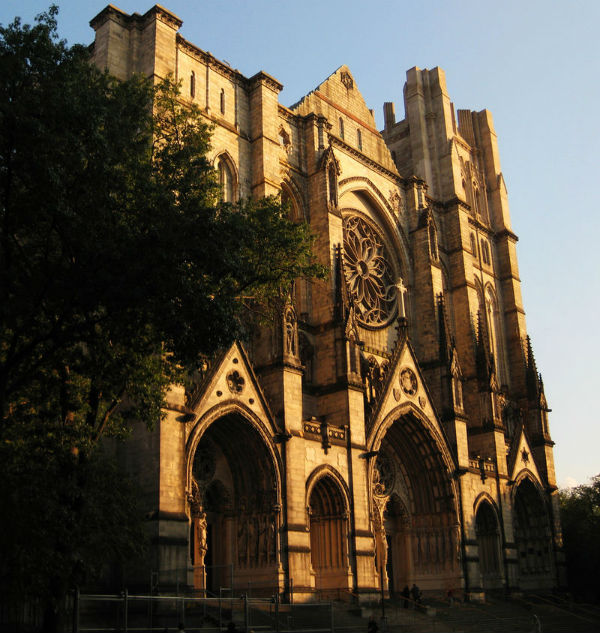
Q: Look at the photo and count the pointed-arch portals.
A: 5